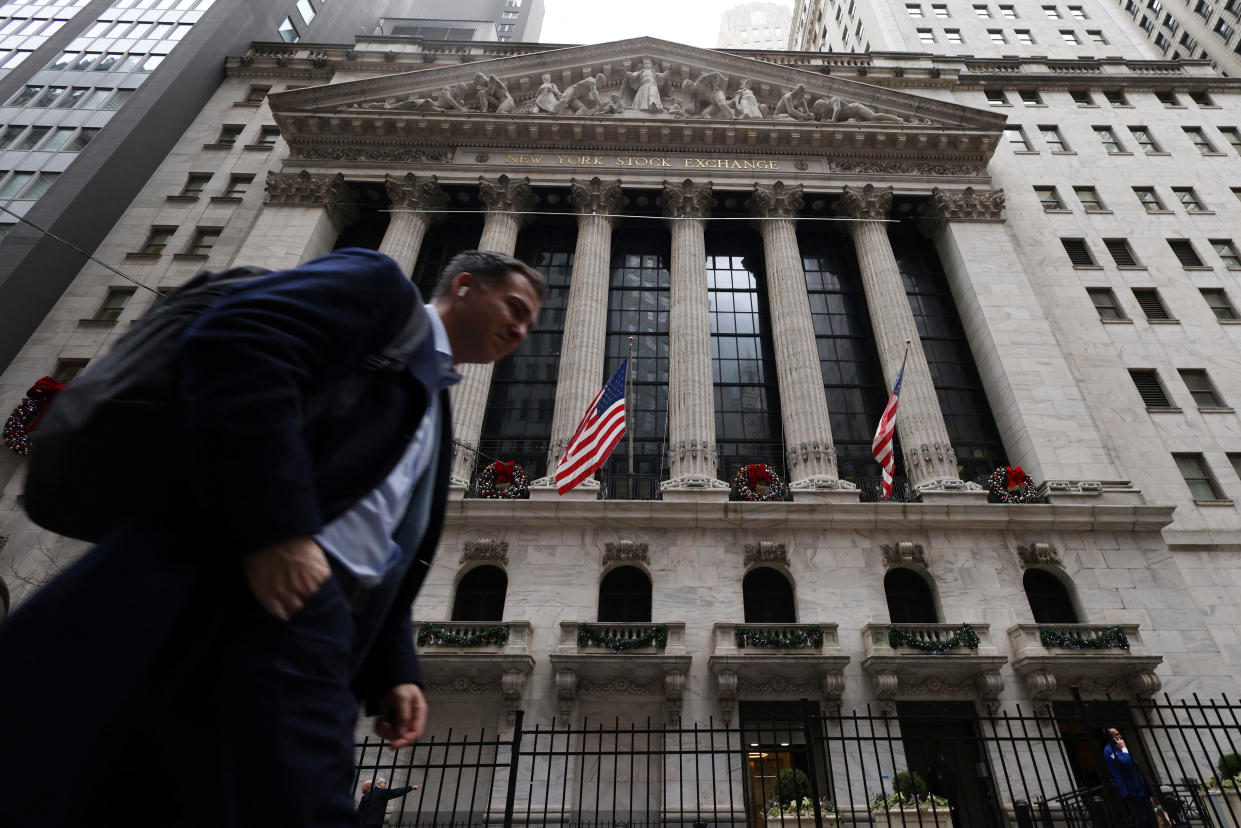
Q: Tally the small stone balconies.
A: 5